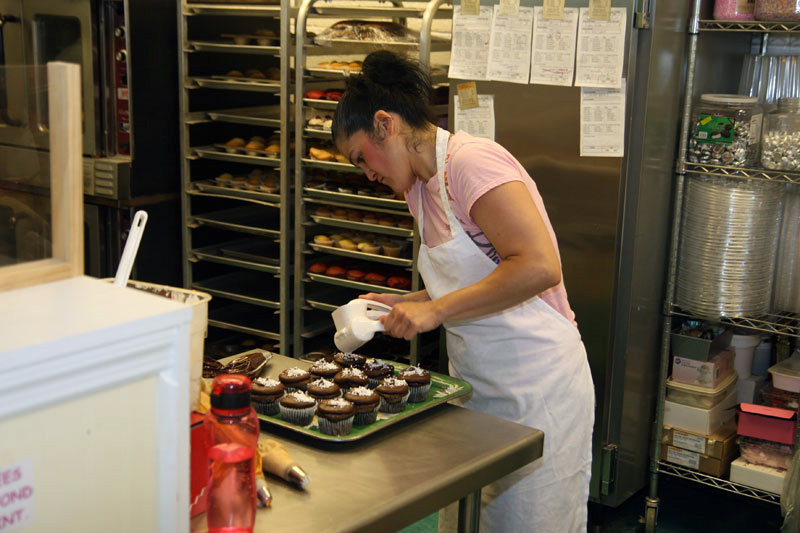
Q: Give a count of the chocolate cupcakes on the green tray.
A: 12